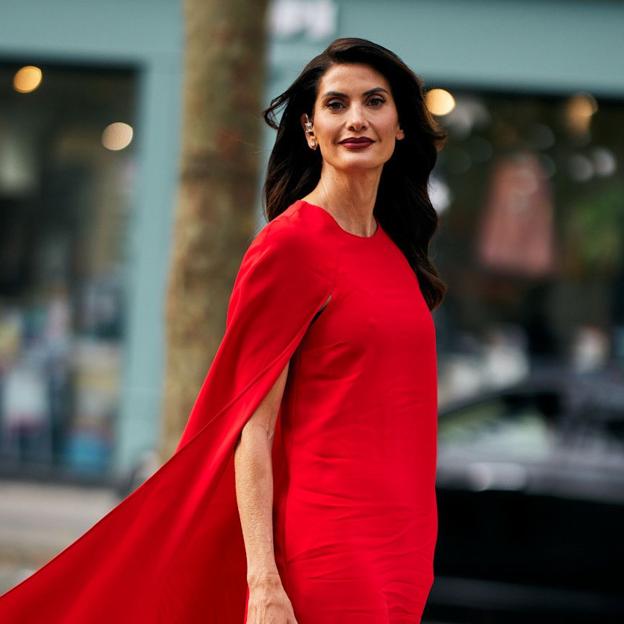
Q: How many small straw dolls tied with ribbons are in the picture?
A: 0